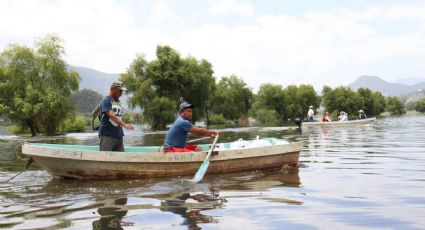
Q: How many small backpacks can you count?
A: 1